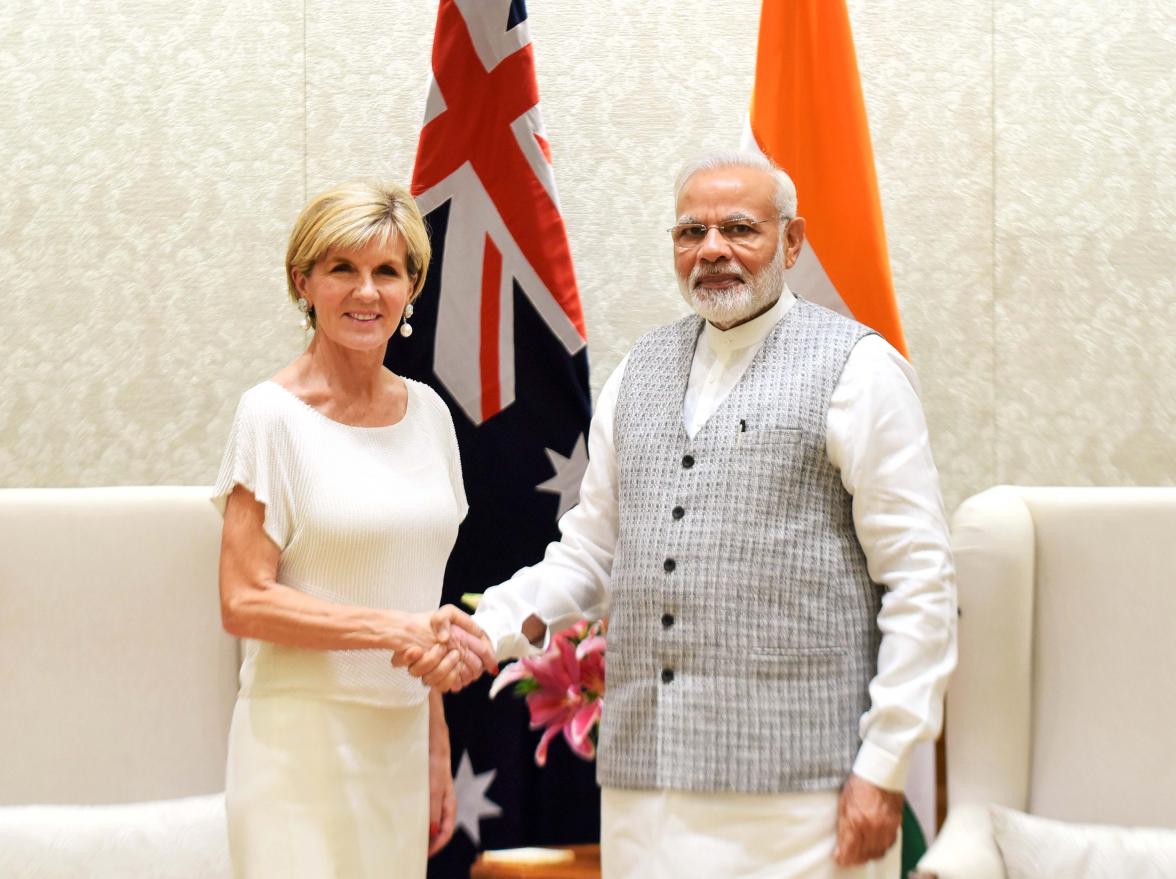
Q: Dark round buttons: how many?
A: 5